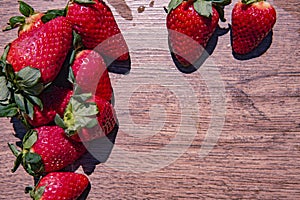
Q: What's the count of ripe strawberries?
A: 10